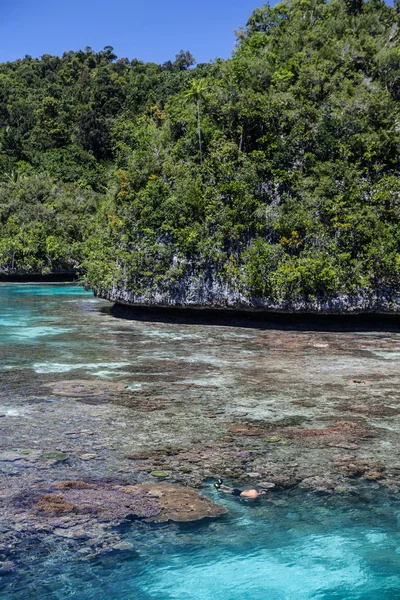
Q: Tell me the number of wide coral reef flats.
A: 1